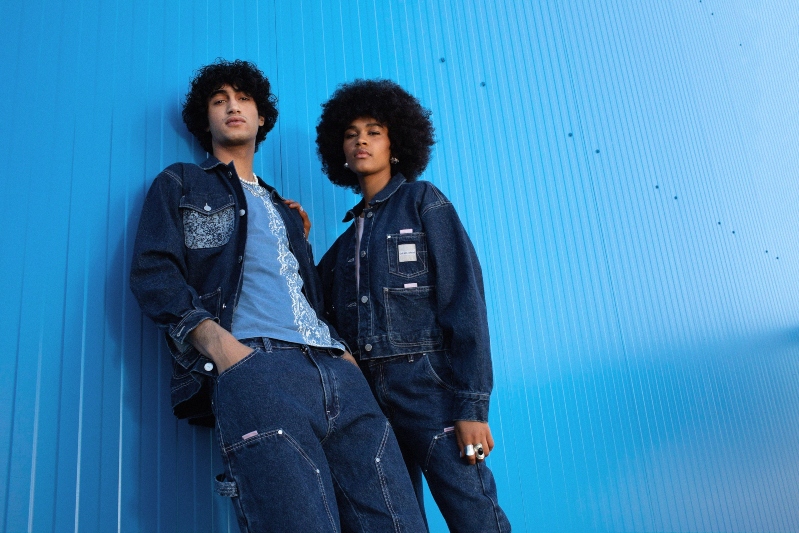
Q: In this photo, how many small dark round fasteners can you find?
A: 13